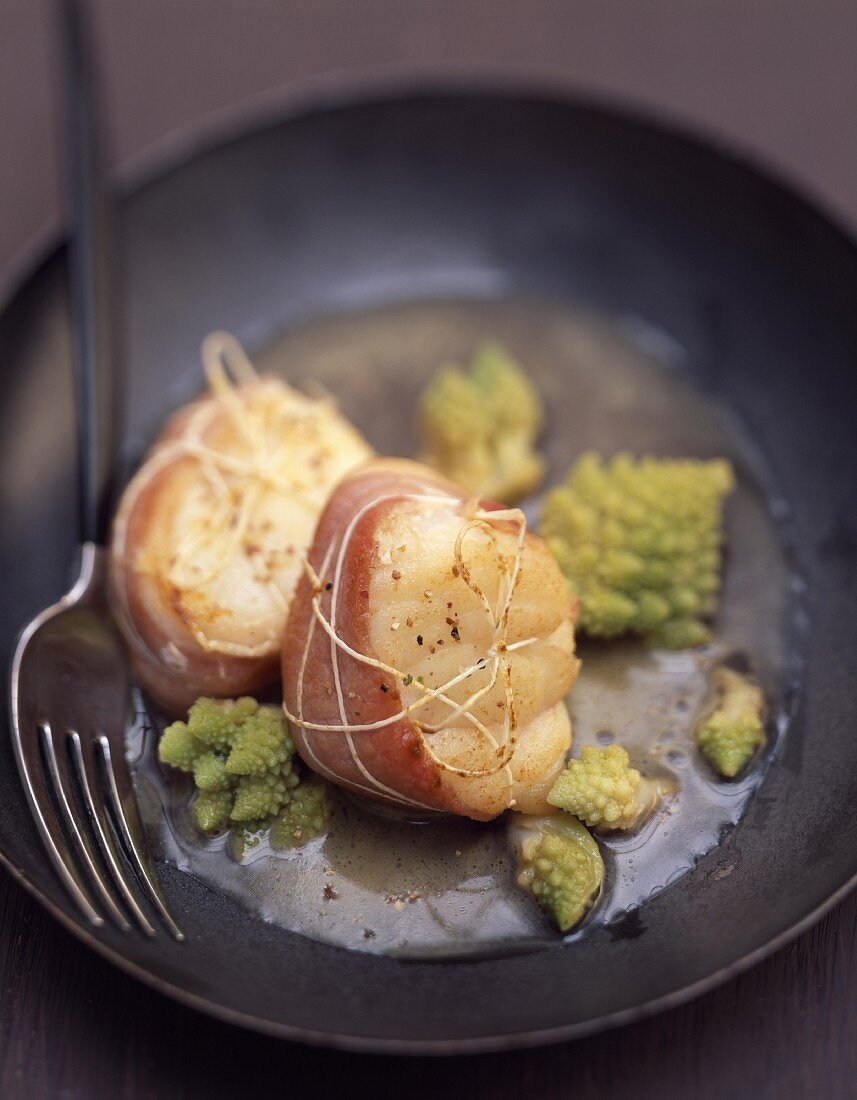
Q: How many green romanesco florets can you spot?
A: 6